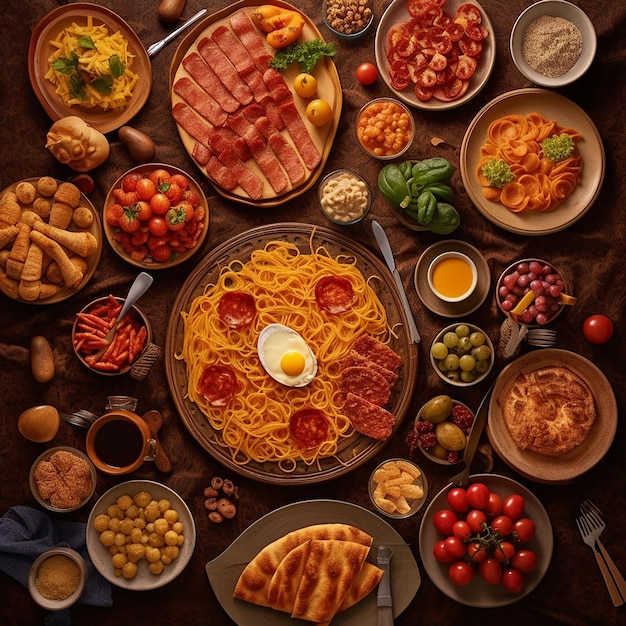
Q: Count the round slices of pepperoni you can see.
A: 4